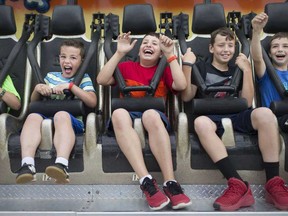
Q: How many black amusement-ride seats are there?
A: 5